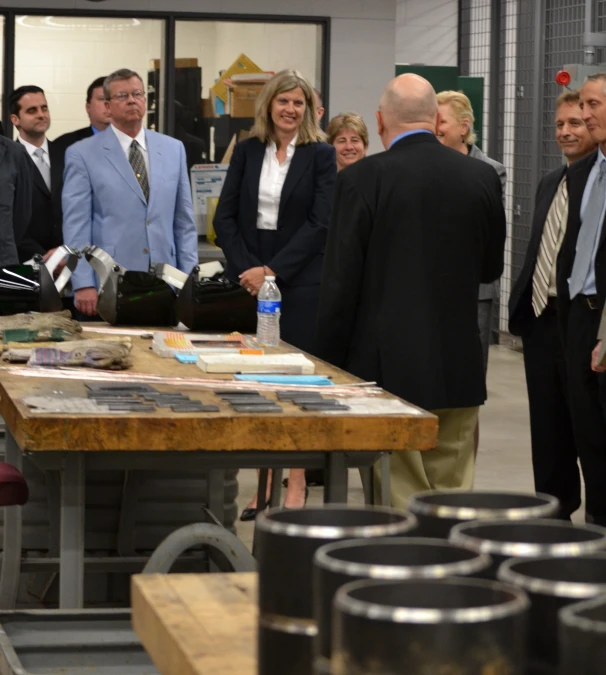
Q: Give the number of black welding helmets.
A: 3